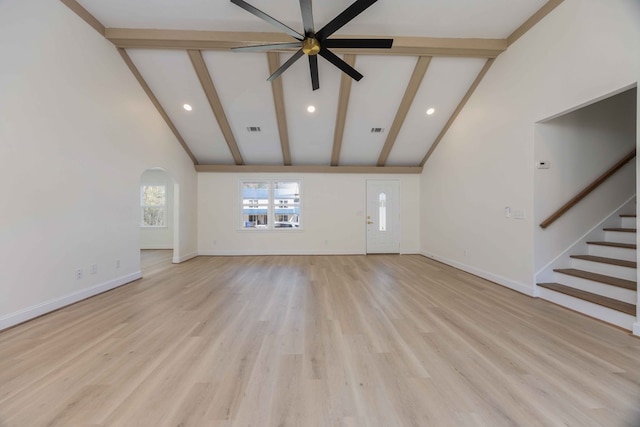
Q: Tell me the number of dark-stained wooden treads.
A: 6